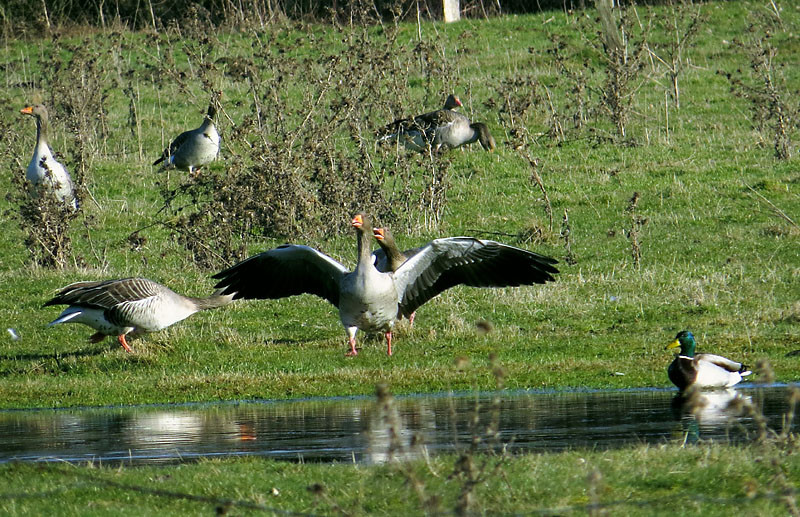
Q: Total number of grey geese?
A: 7